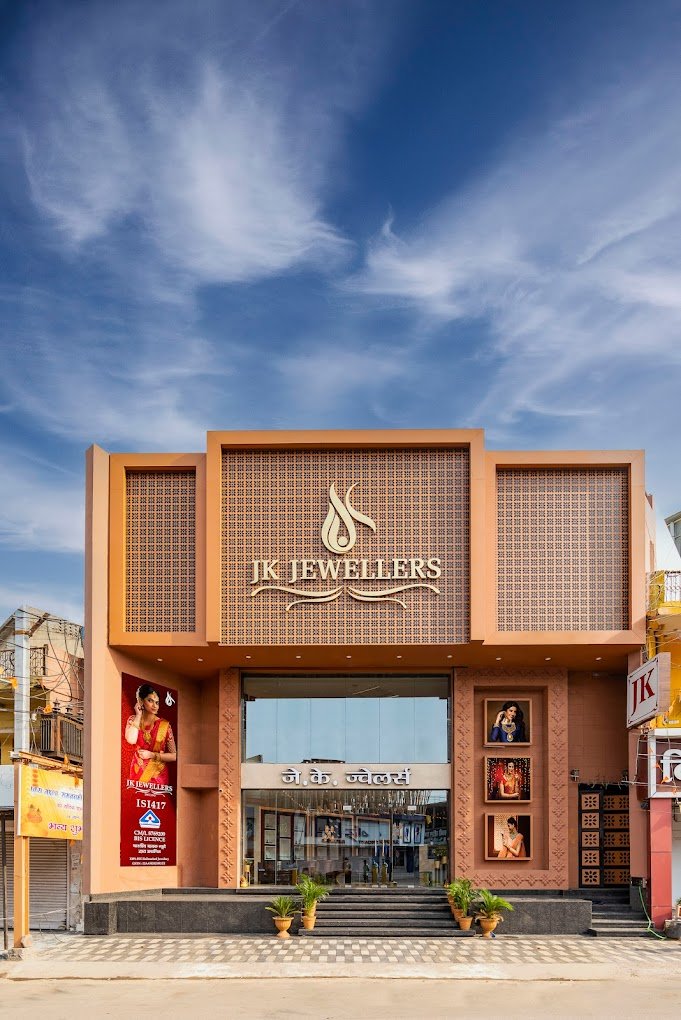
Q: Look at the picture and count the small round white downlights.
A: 10